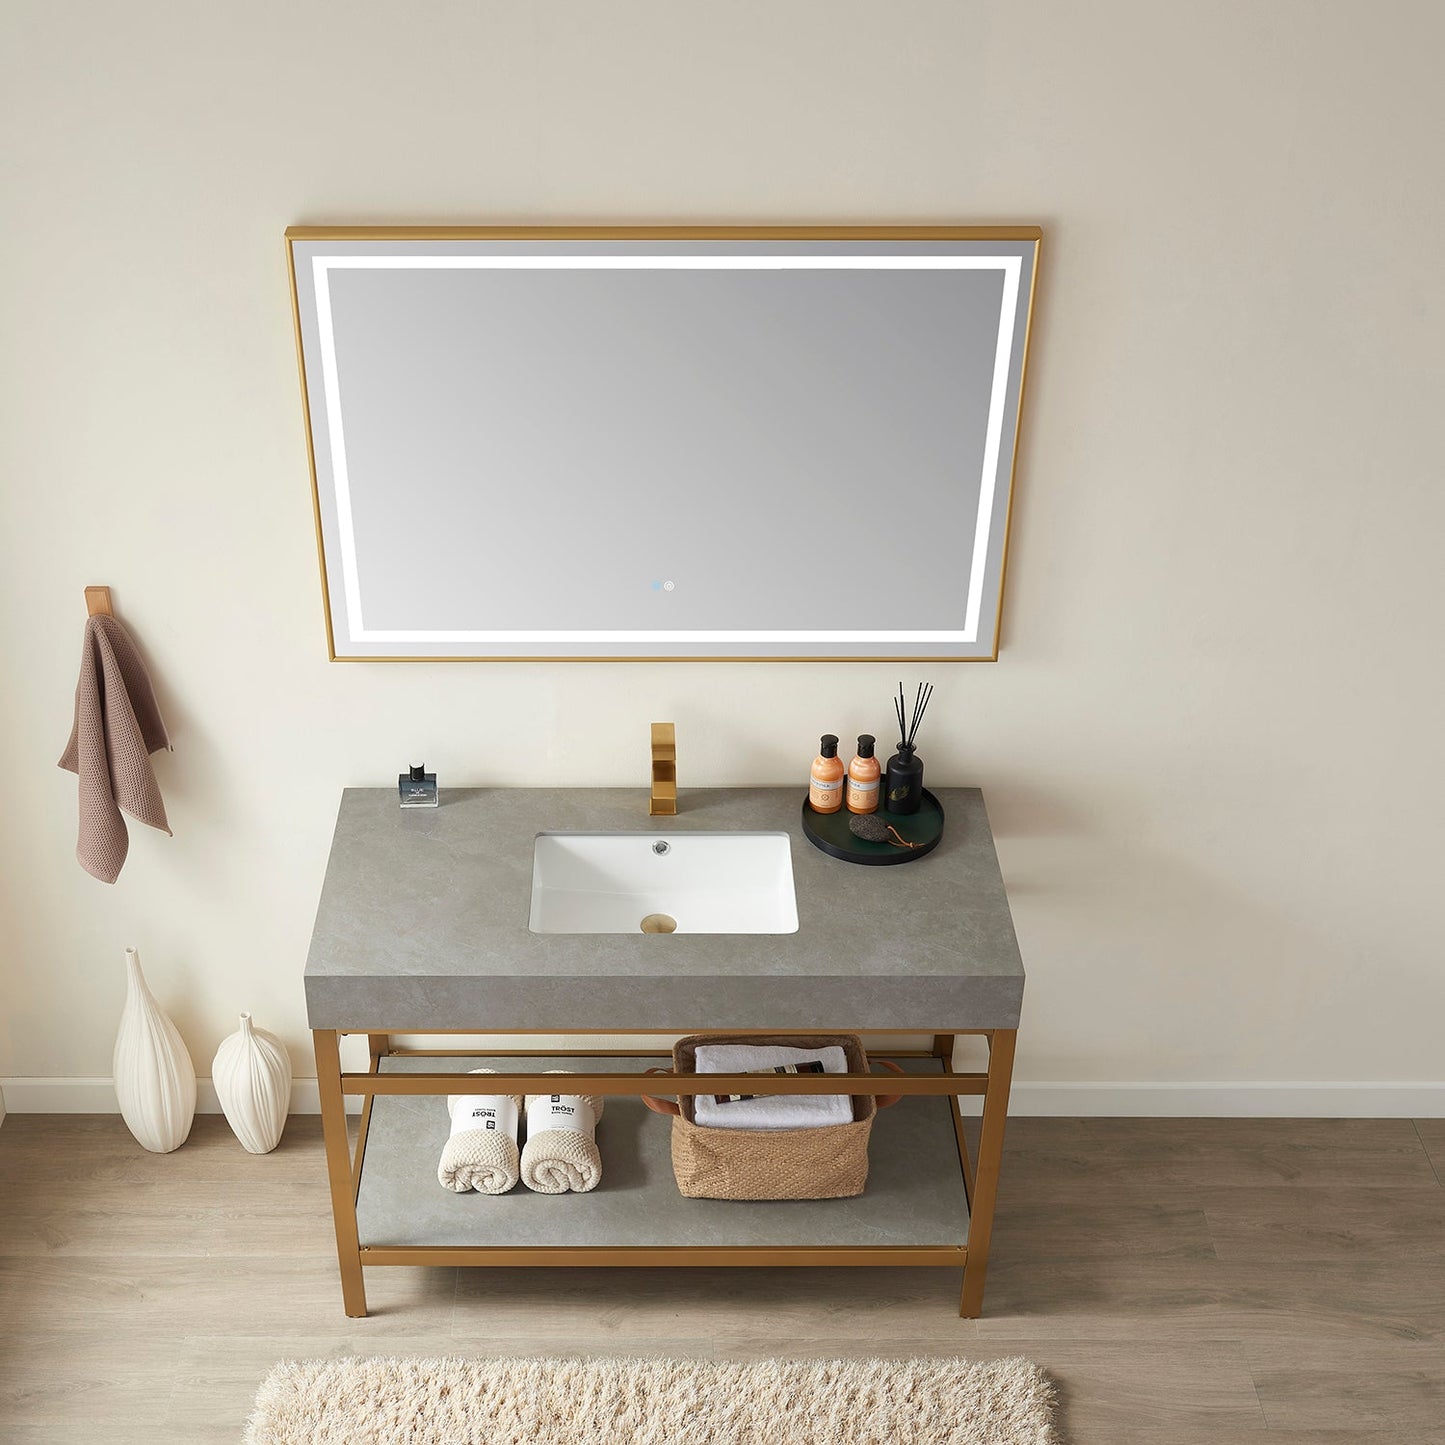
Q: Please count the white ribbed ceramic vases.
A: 2